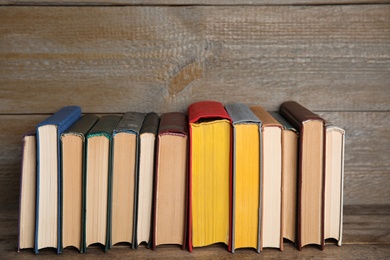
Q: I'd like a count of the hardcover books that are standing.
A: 13